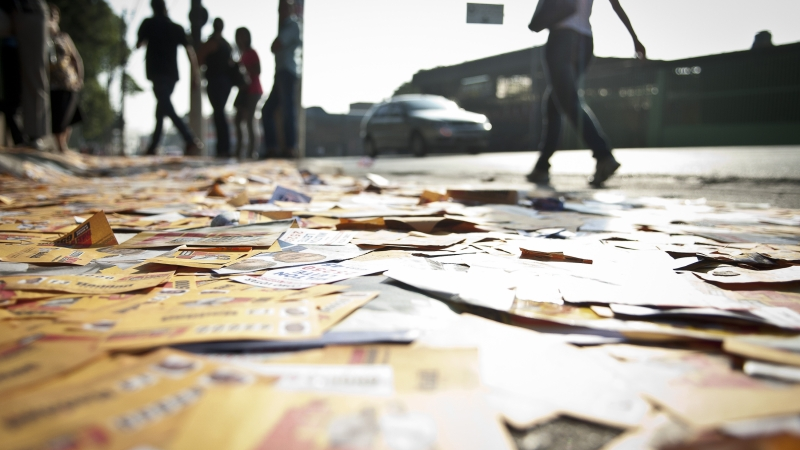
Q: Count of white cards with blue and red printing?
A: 2